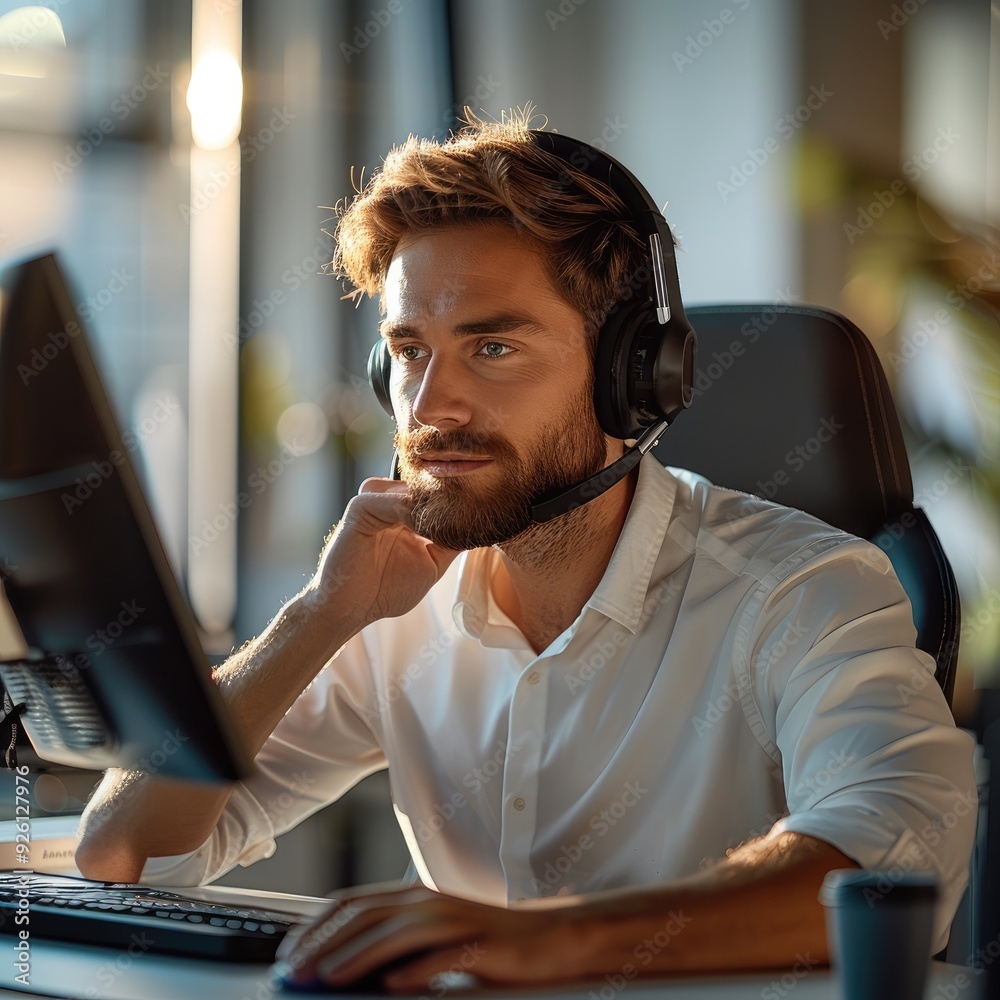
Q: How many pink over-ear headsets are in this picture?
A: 0